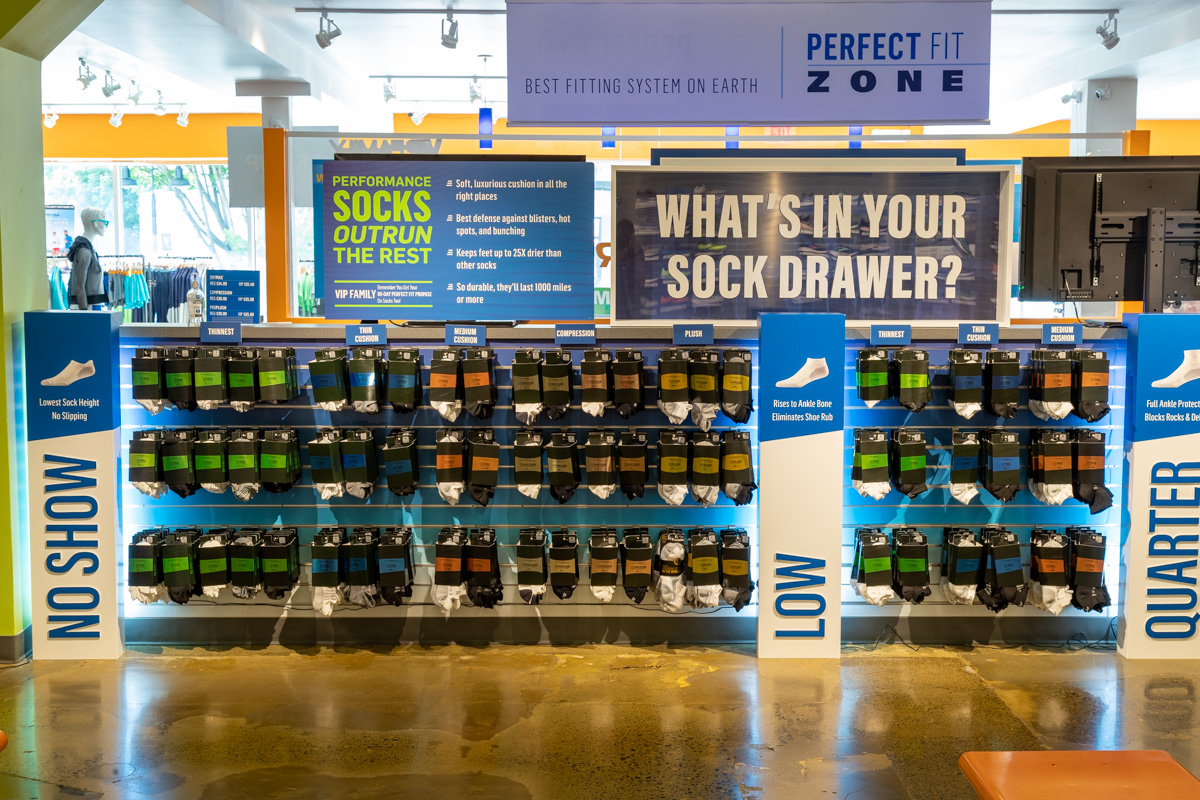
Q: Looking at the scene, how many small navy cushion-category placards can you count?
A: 8